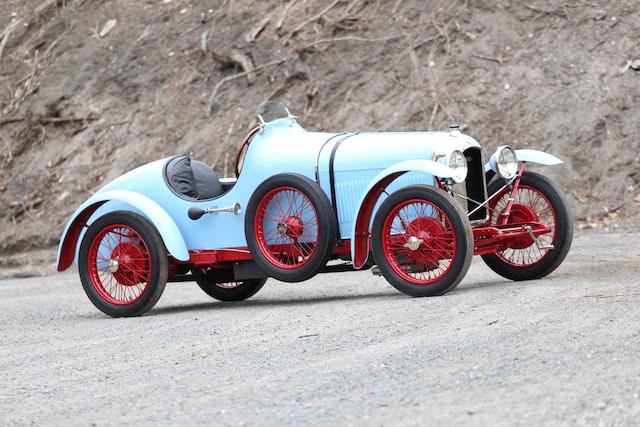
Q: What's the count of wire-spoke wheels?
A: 5